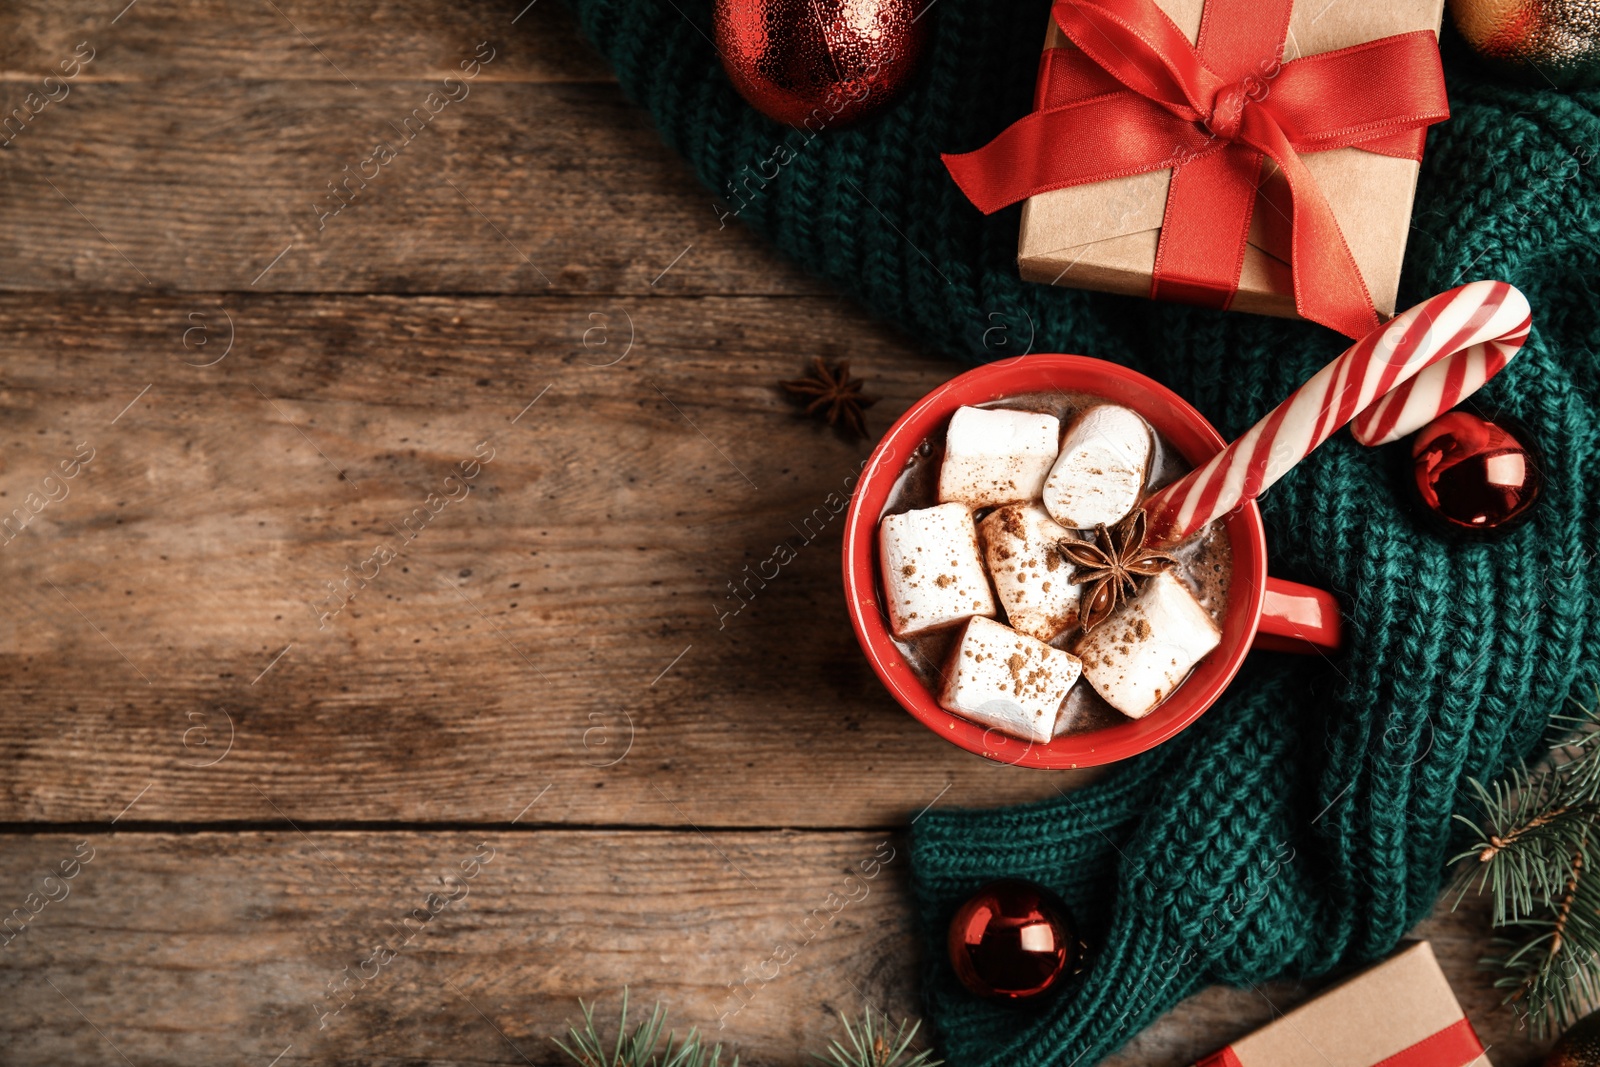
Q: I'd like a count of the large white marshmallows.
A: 6